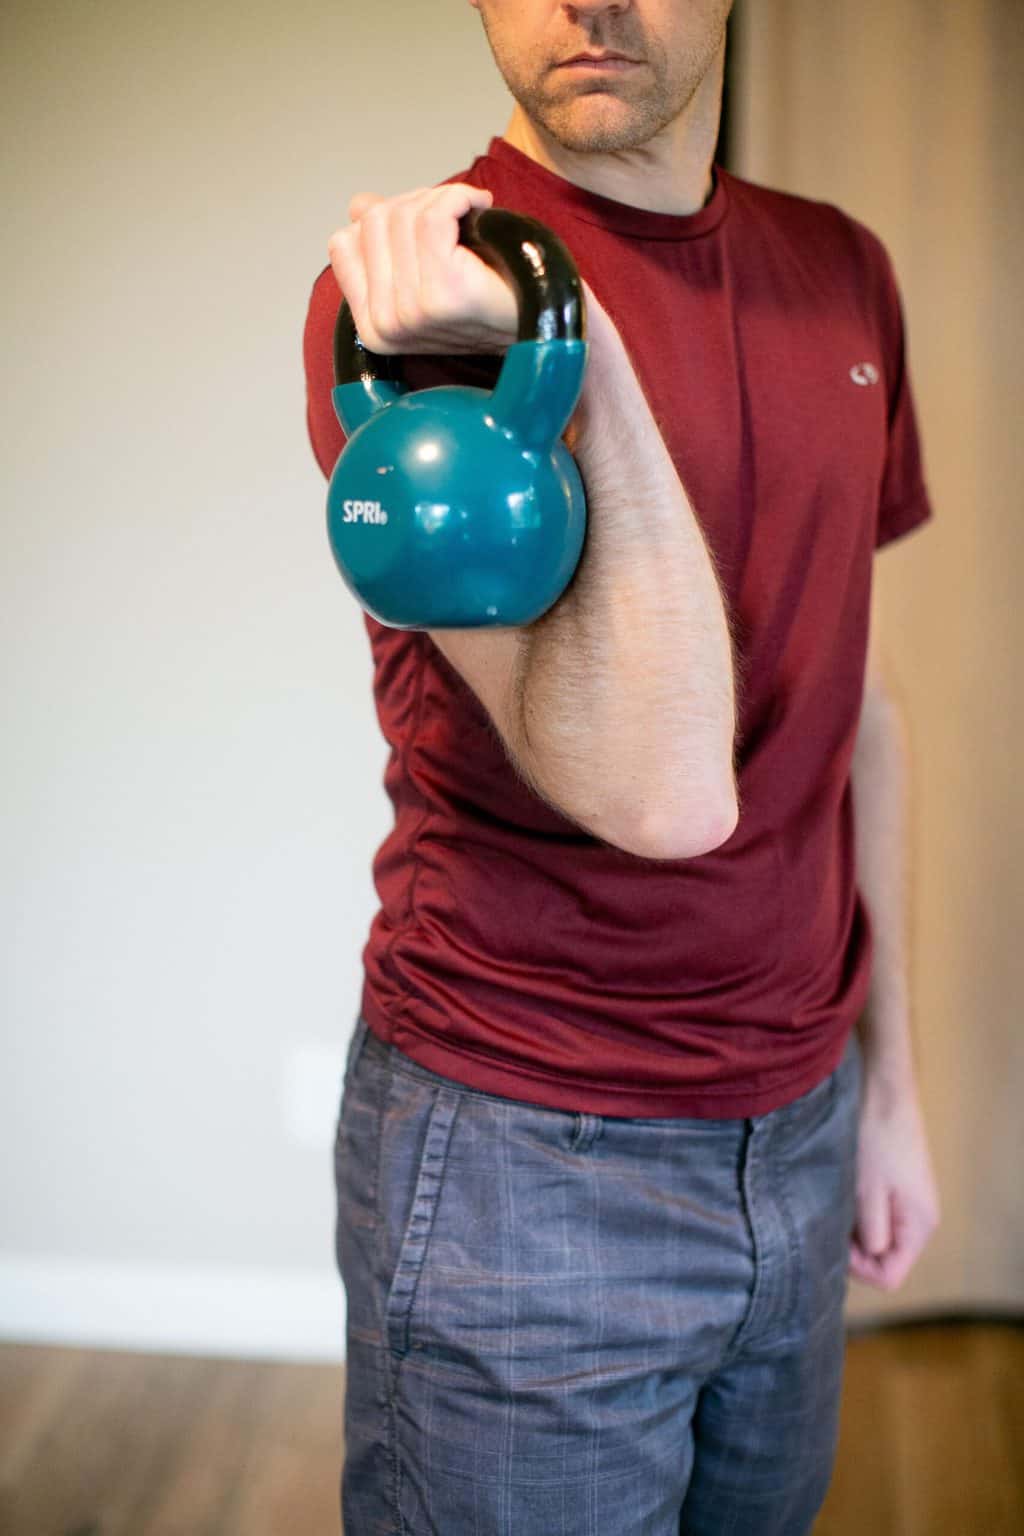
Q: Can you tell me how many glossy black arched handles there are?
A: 1